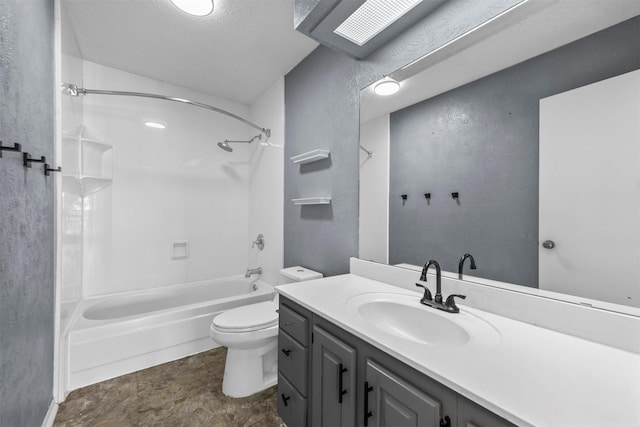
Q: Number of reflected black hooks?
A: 3